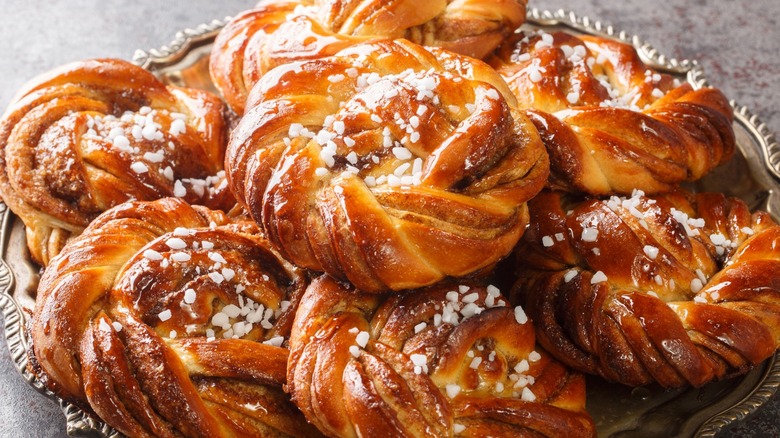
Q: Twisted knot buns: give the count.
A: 7